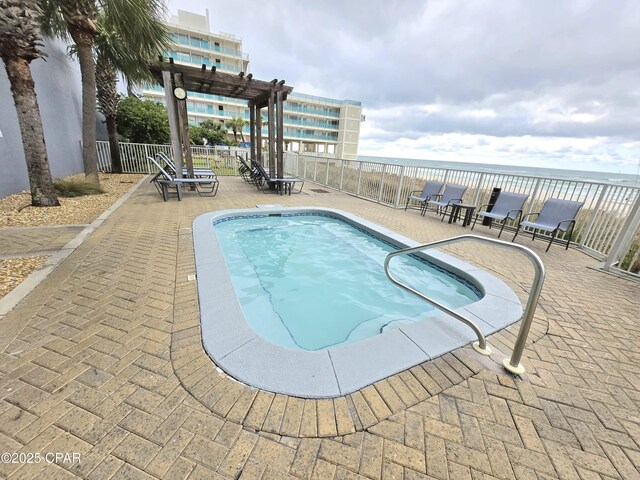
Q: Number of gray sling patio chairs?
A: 4